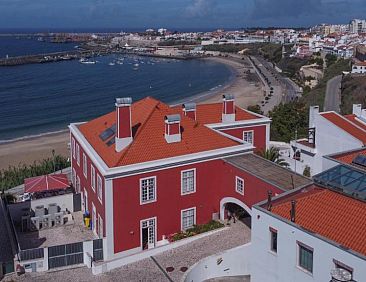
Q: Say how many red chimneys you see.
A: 4